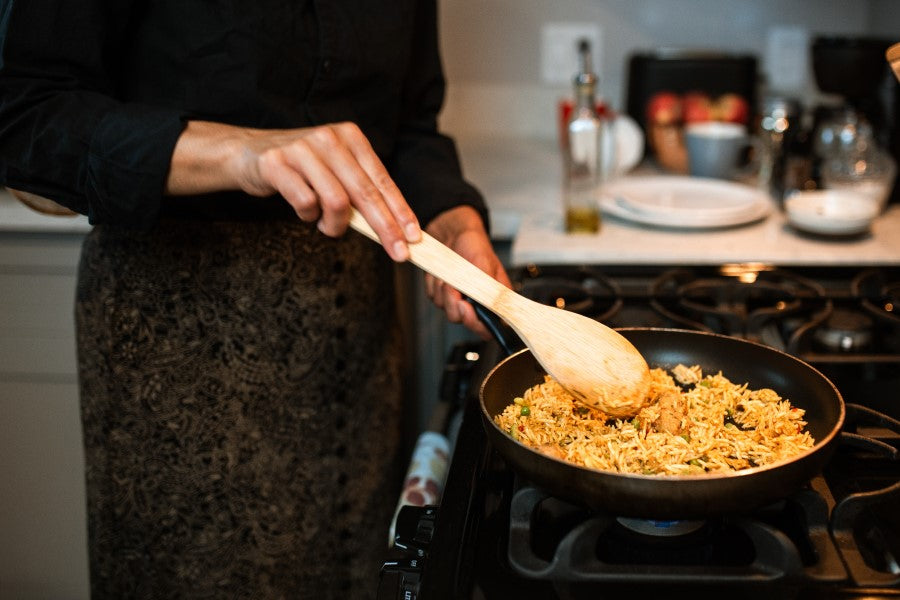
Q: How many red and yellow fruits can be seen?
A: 3